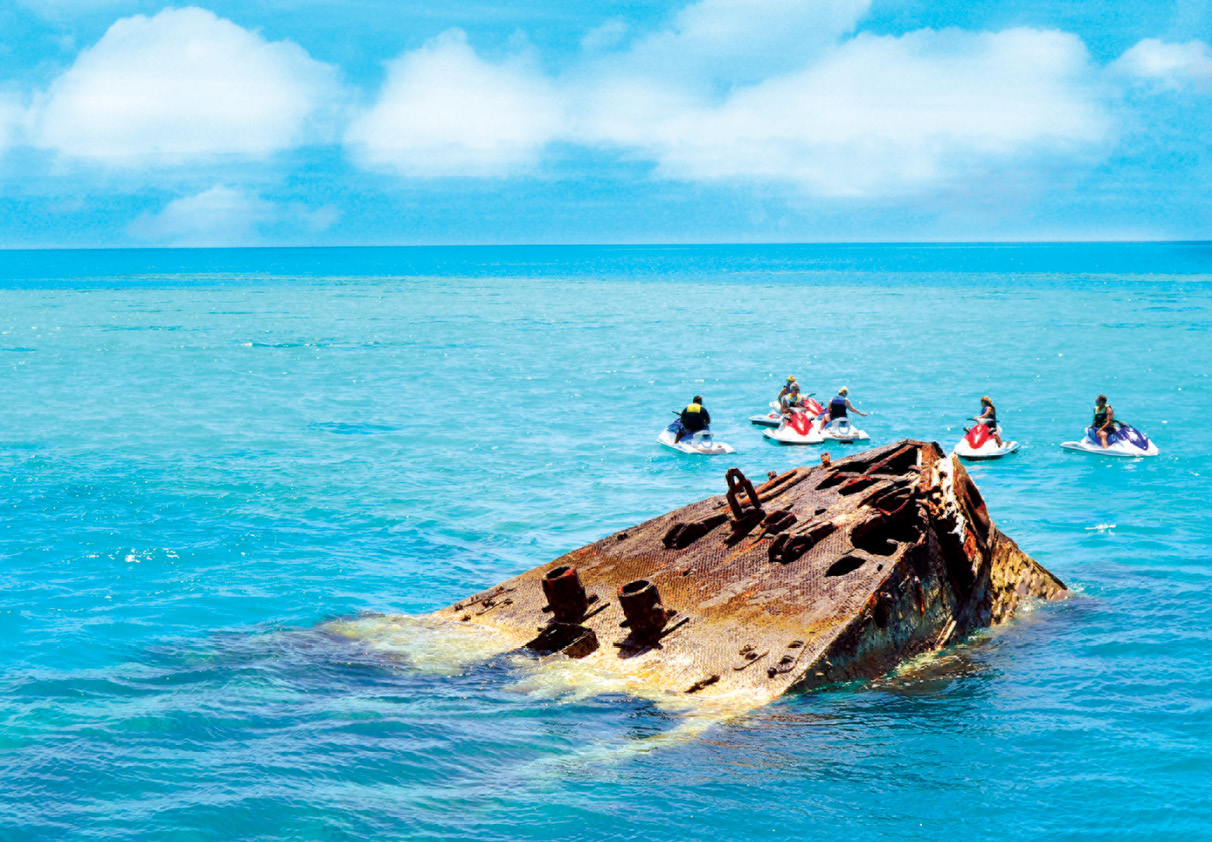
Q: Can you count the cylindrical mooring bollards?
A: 2